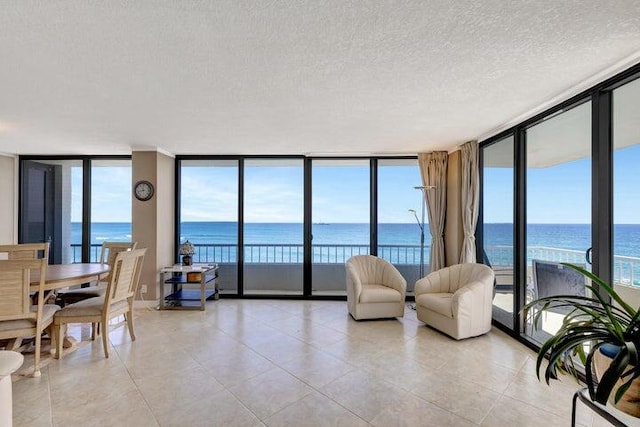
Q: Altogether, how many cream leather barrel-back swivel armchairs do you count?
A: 2